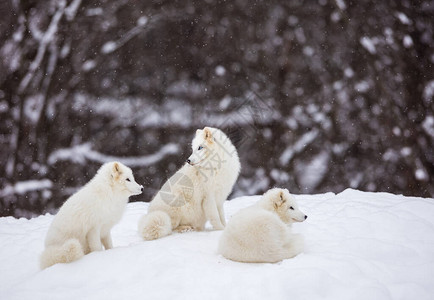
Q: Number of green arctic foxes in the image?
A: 0